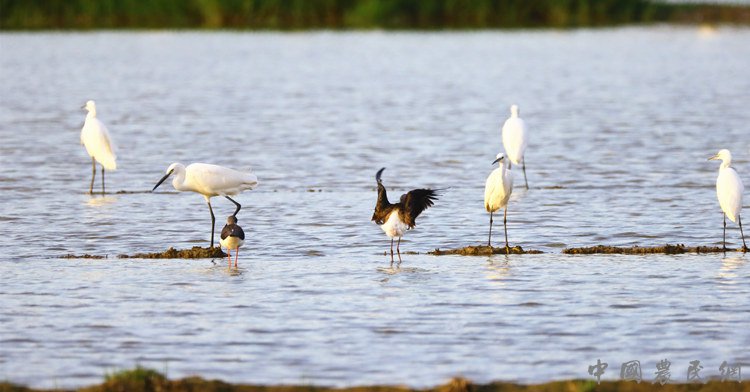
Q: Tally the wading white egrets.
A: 5